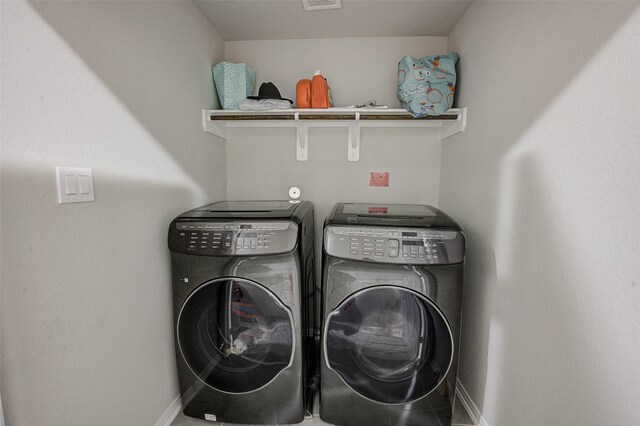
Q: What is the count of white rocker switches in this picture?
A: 2